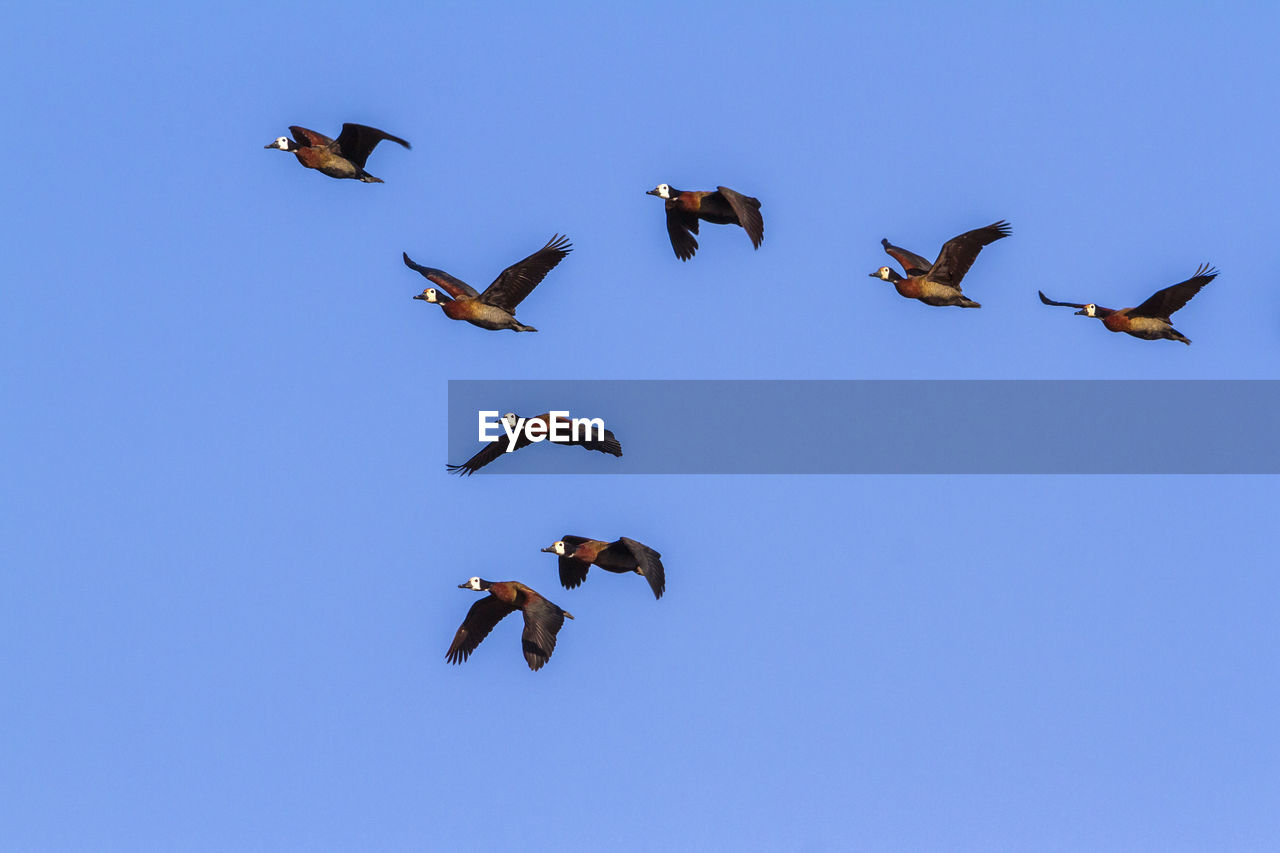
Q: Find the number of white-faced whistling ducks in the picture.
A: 8